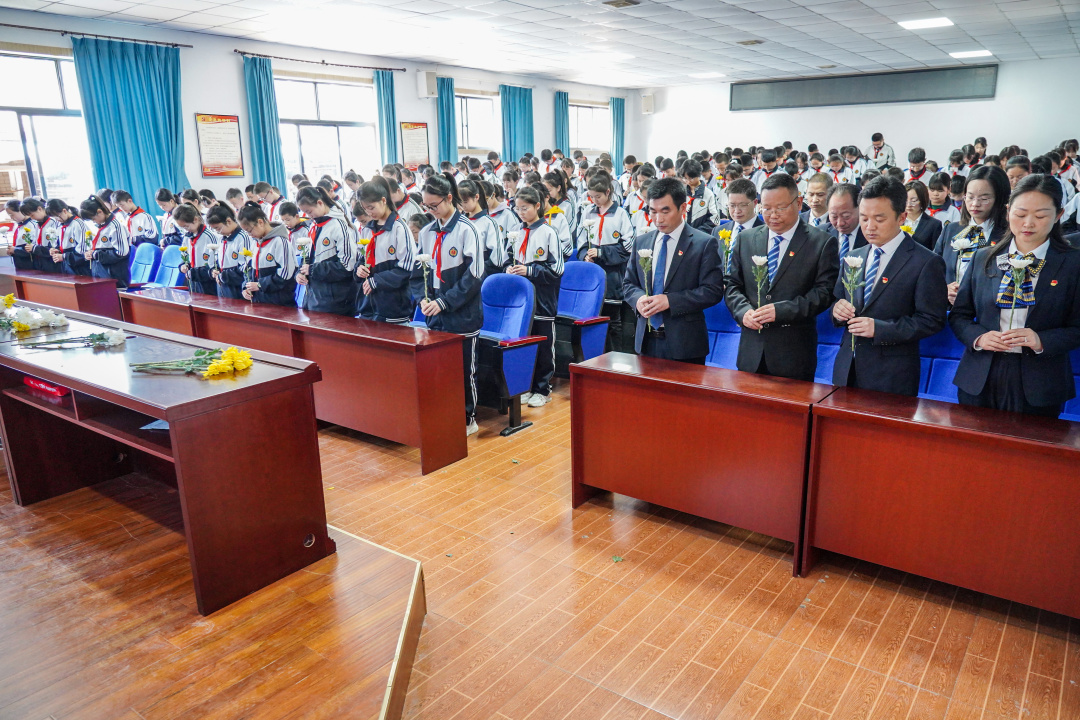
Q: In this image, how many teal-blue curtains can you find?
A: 7